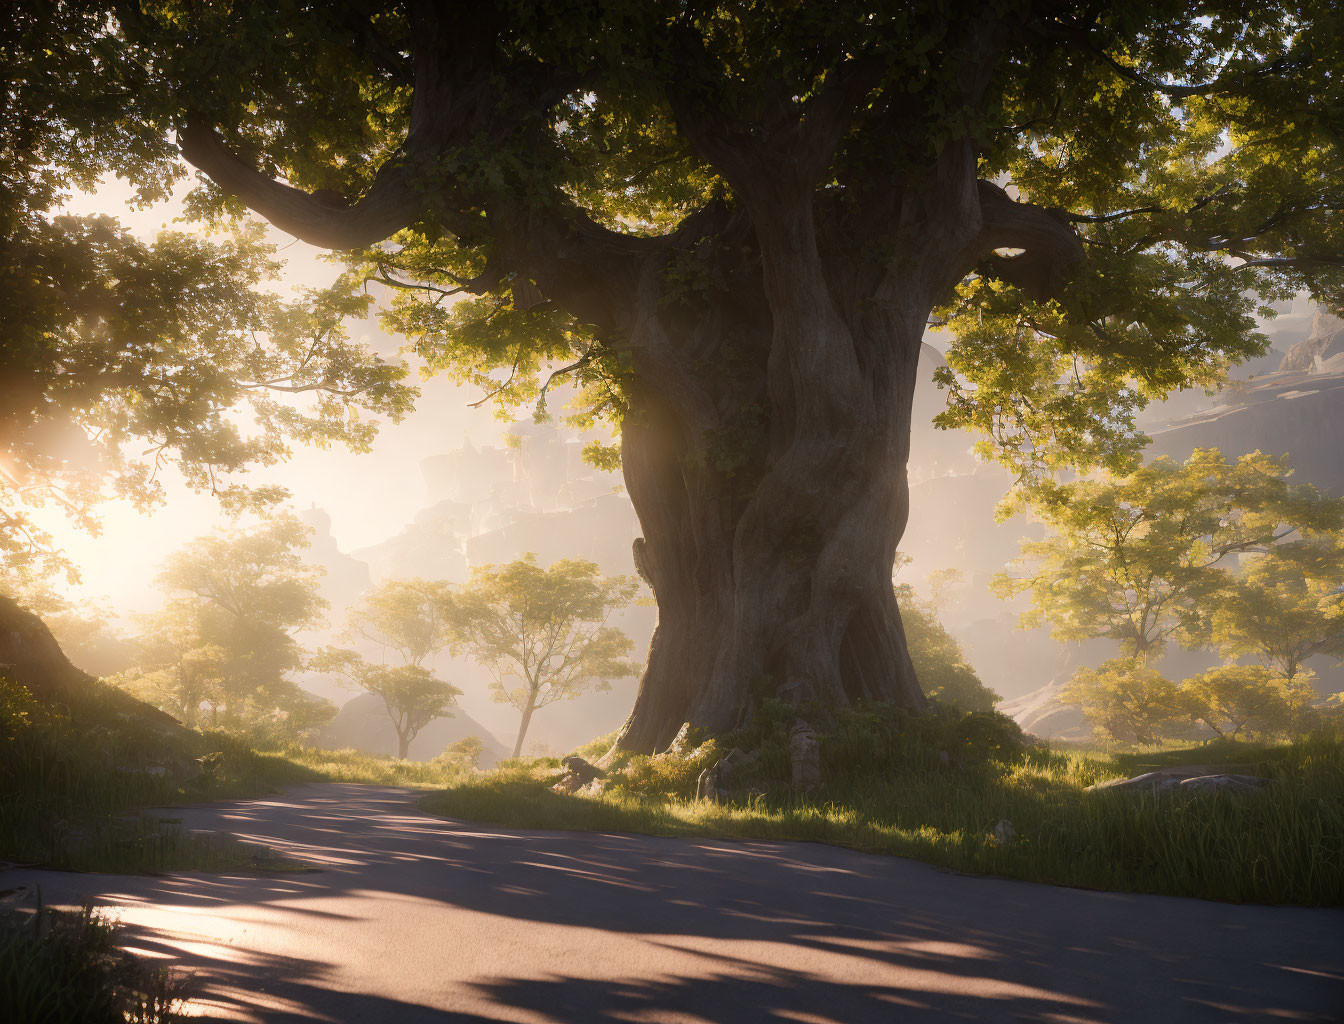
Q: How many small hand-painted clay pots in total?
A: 0